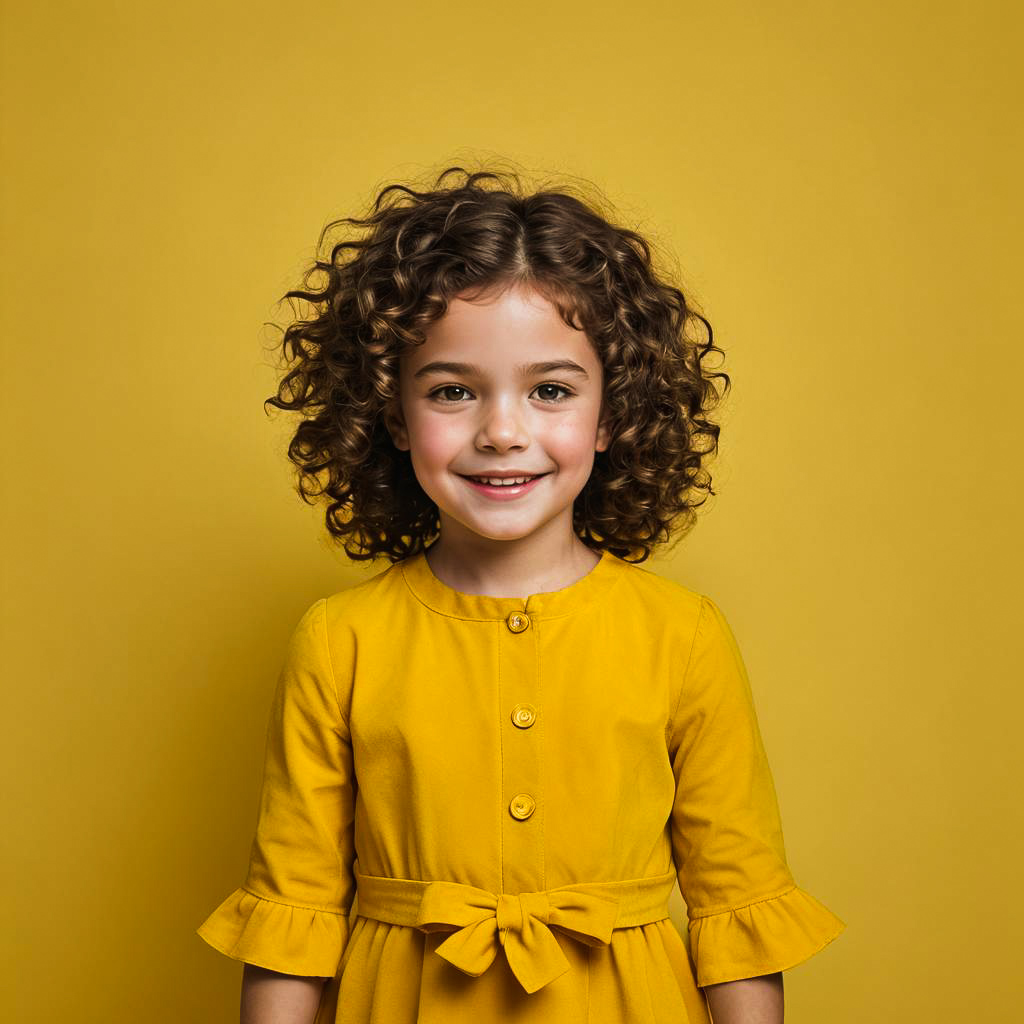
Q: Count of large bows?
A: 1